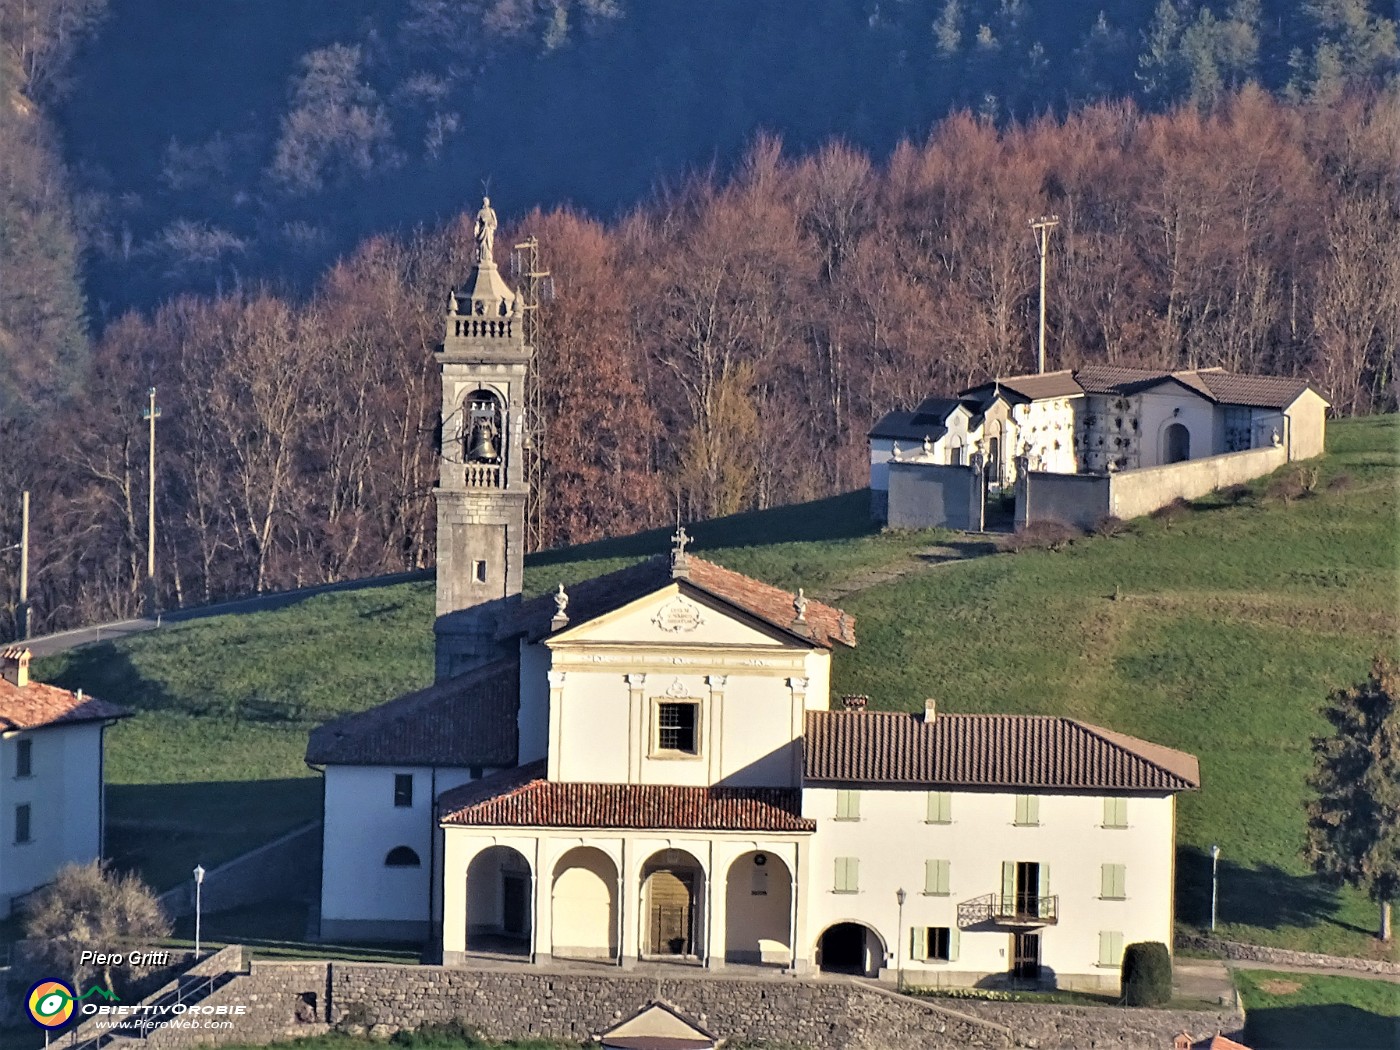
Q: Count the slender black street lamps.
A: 3